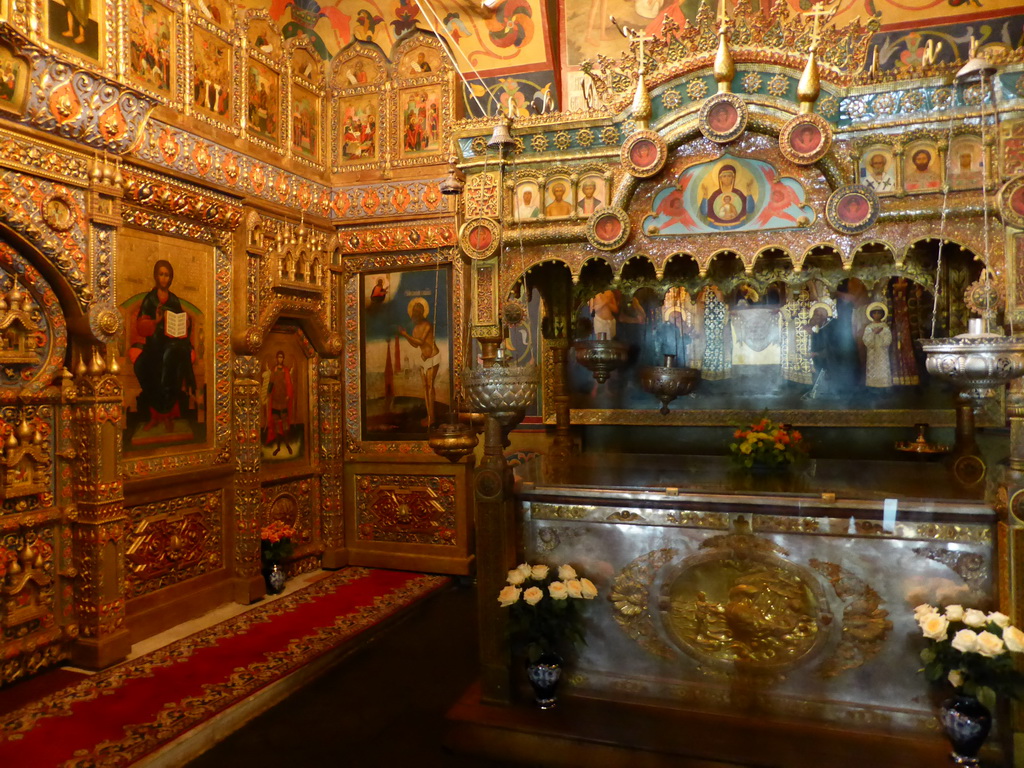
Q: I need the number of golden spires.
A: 3